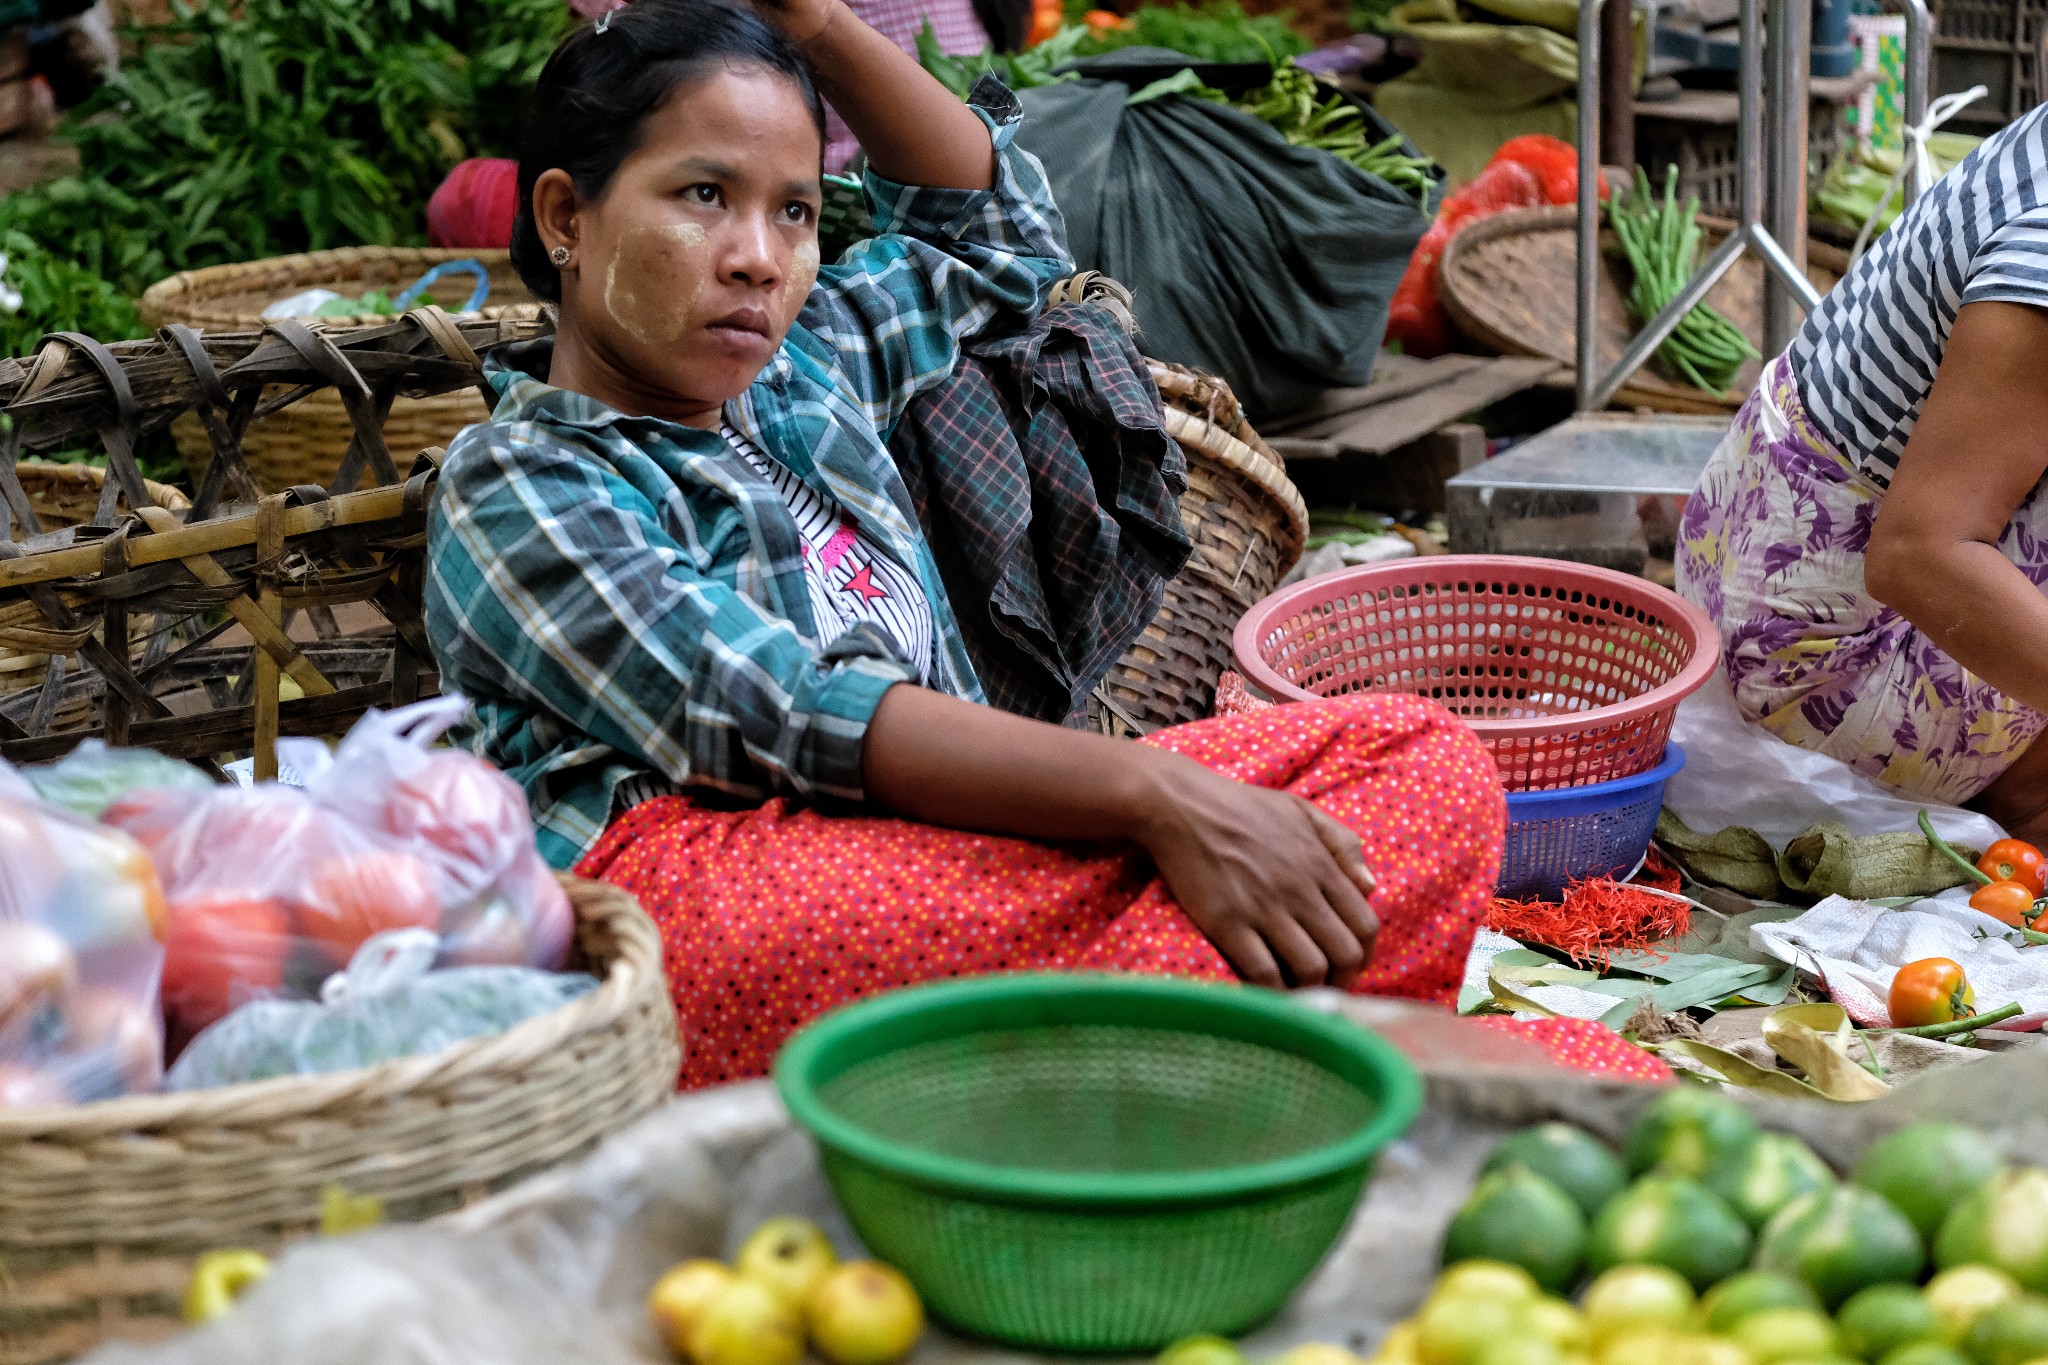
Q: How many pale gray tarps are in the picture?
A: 1